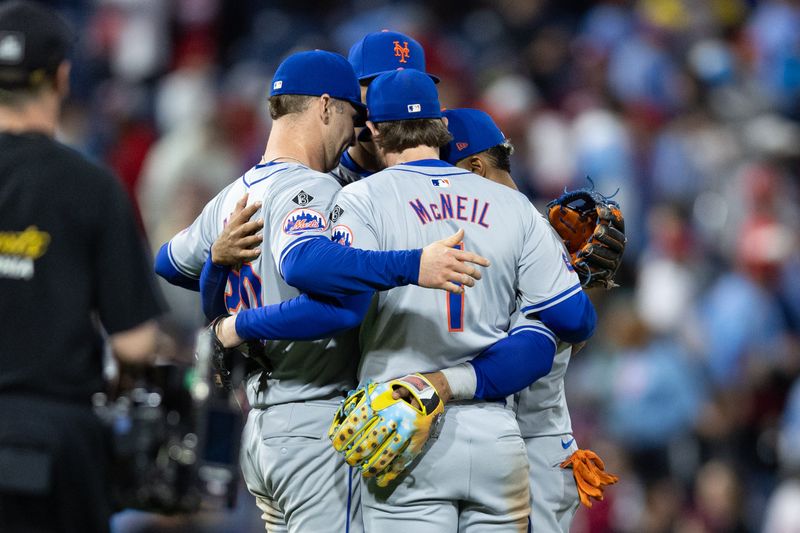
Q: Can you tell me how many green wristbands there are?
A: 0